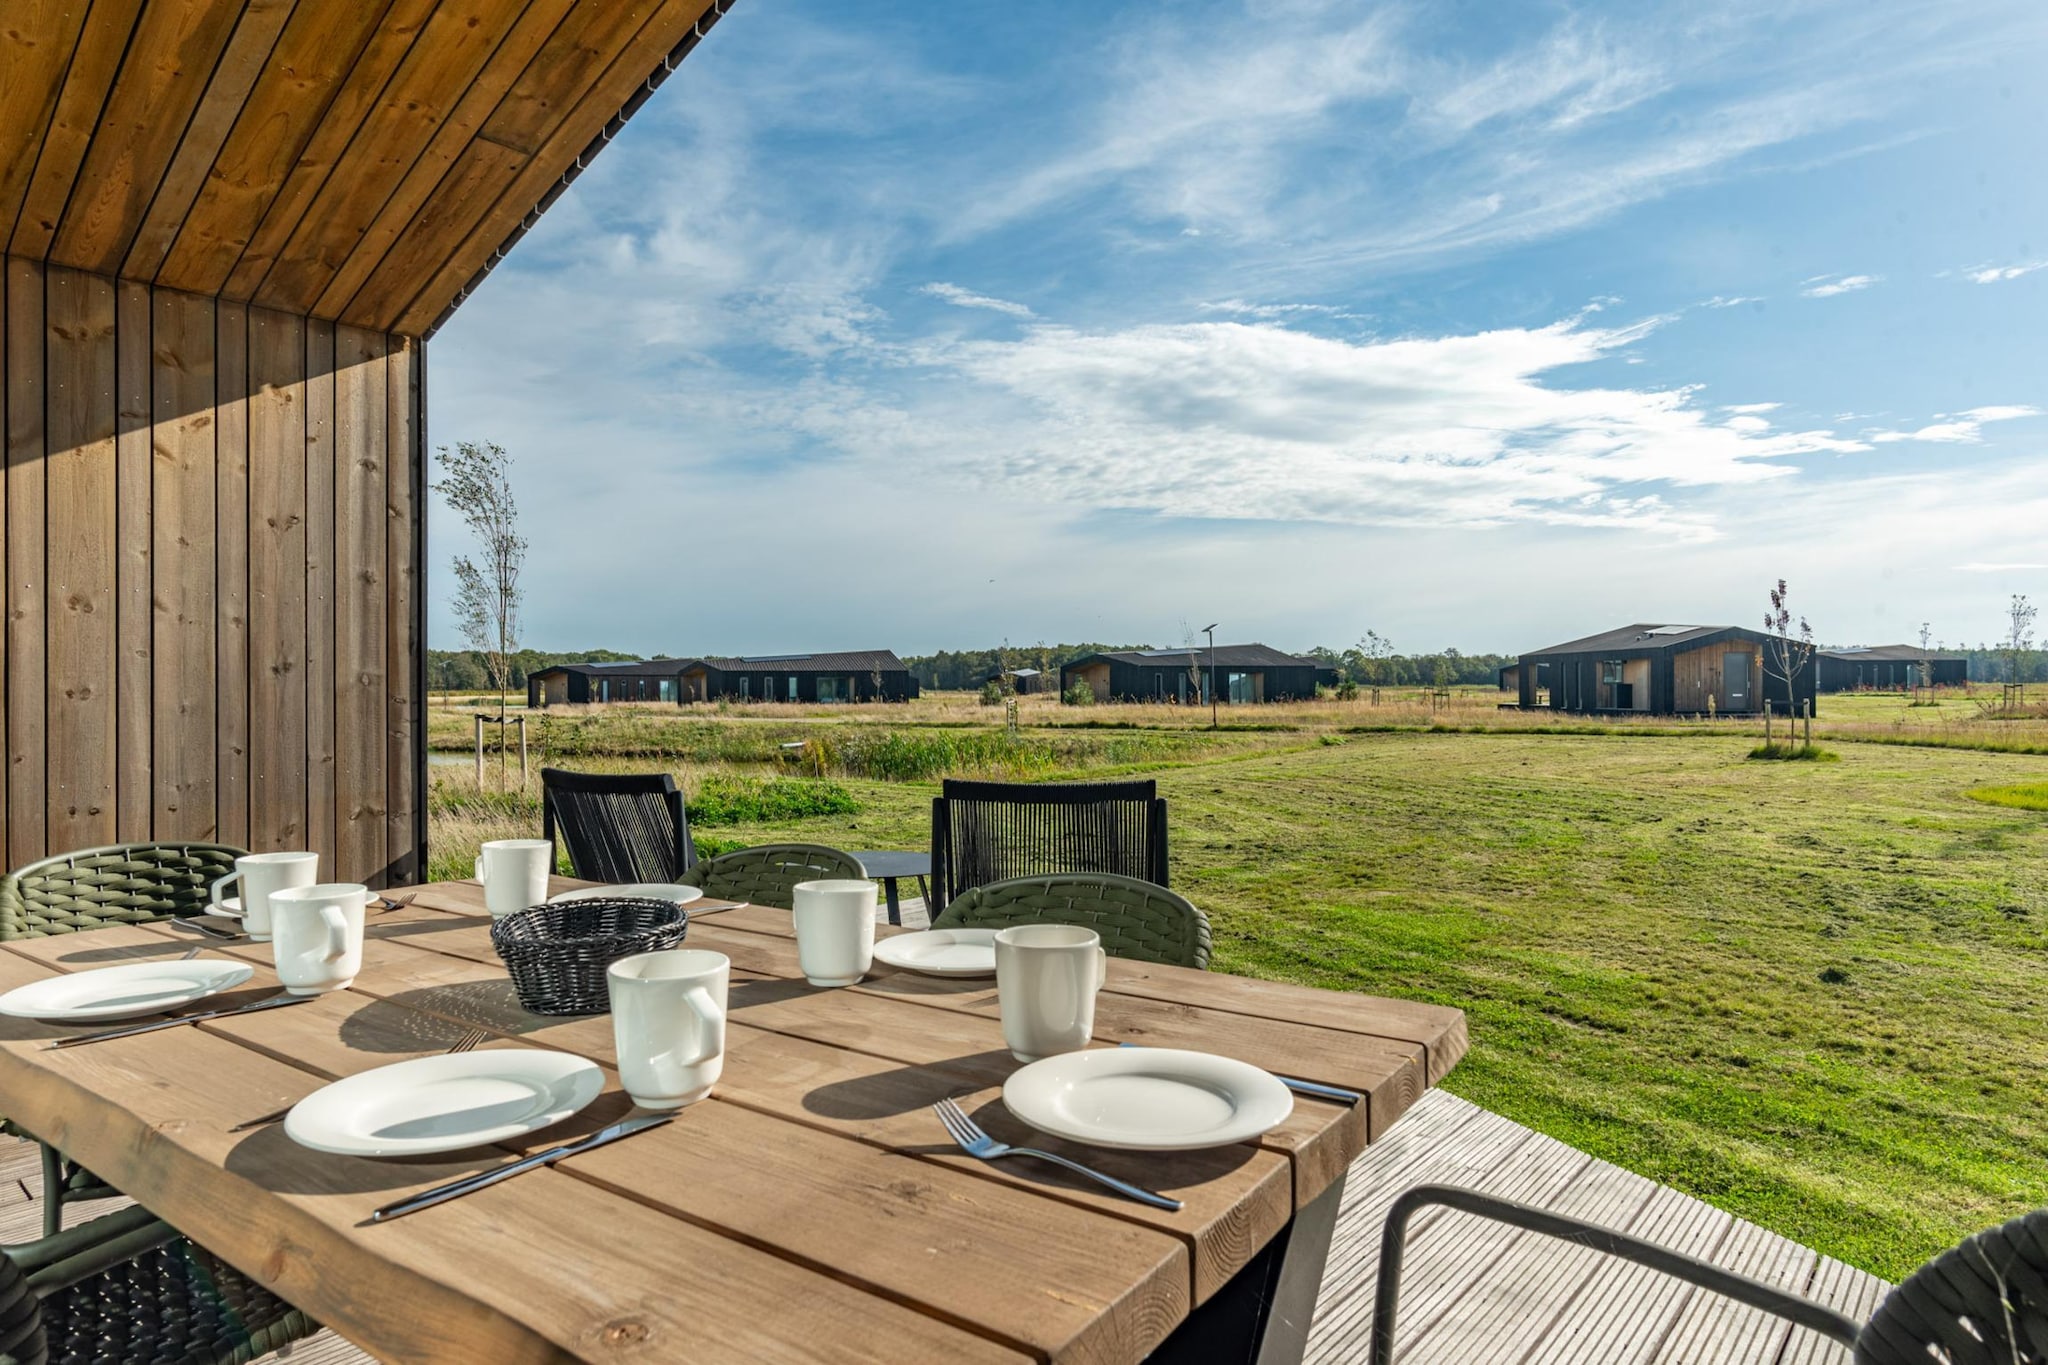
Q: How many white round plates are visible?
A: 6